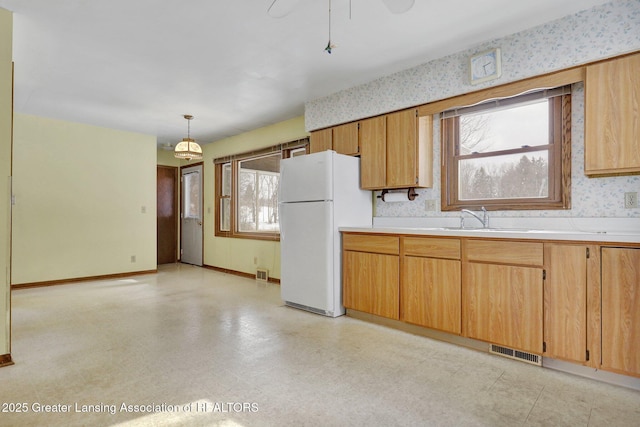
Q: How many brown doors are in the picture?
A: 1